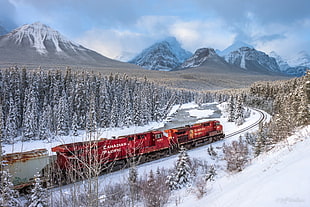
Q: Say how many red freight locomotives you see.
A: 2